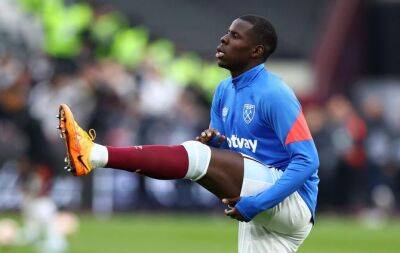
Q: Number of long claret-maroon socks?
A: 1